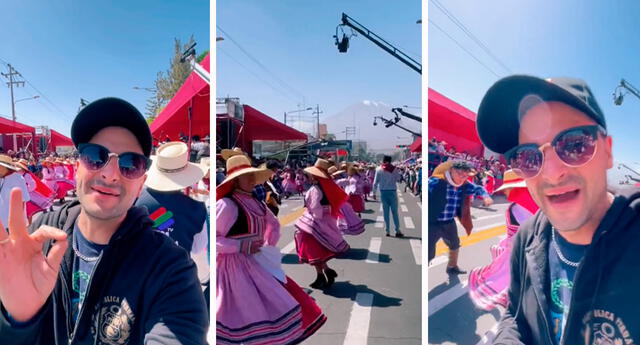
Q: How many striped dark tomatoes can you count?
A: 0